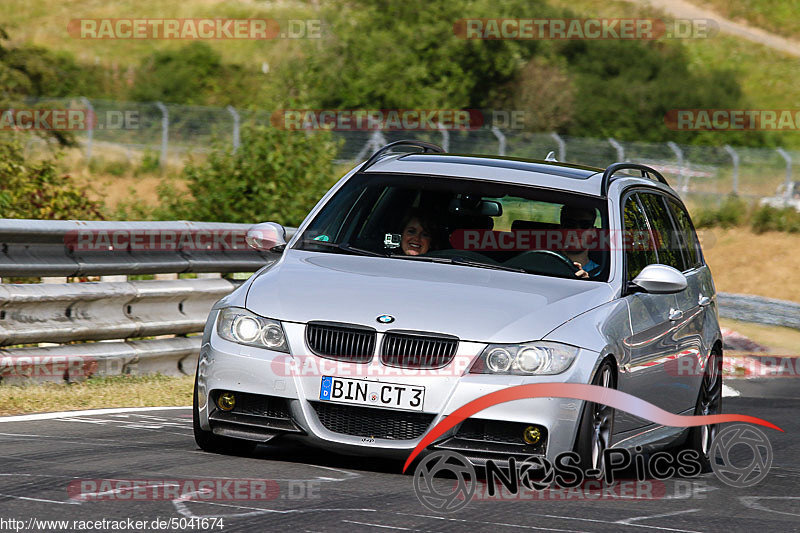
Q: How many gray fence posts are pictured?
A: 11